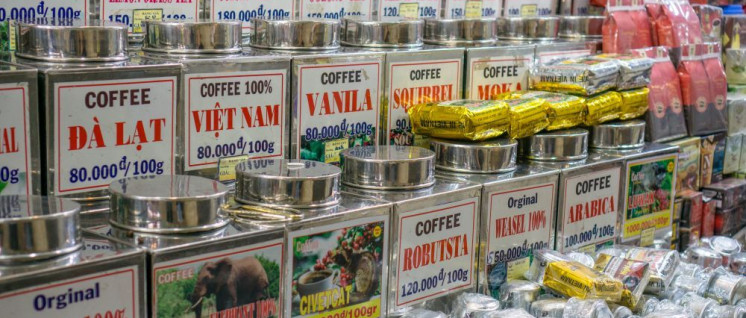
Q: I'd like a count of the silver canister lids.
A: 14